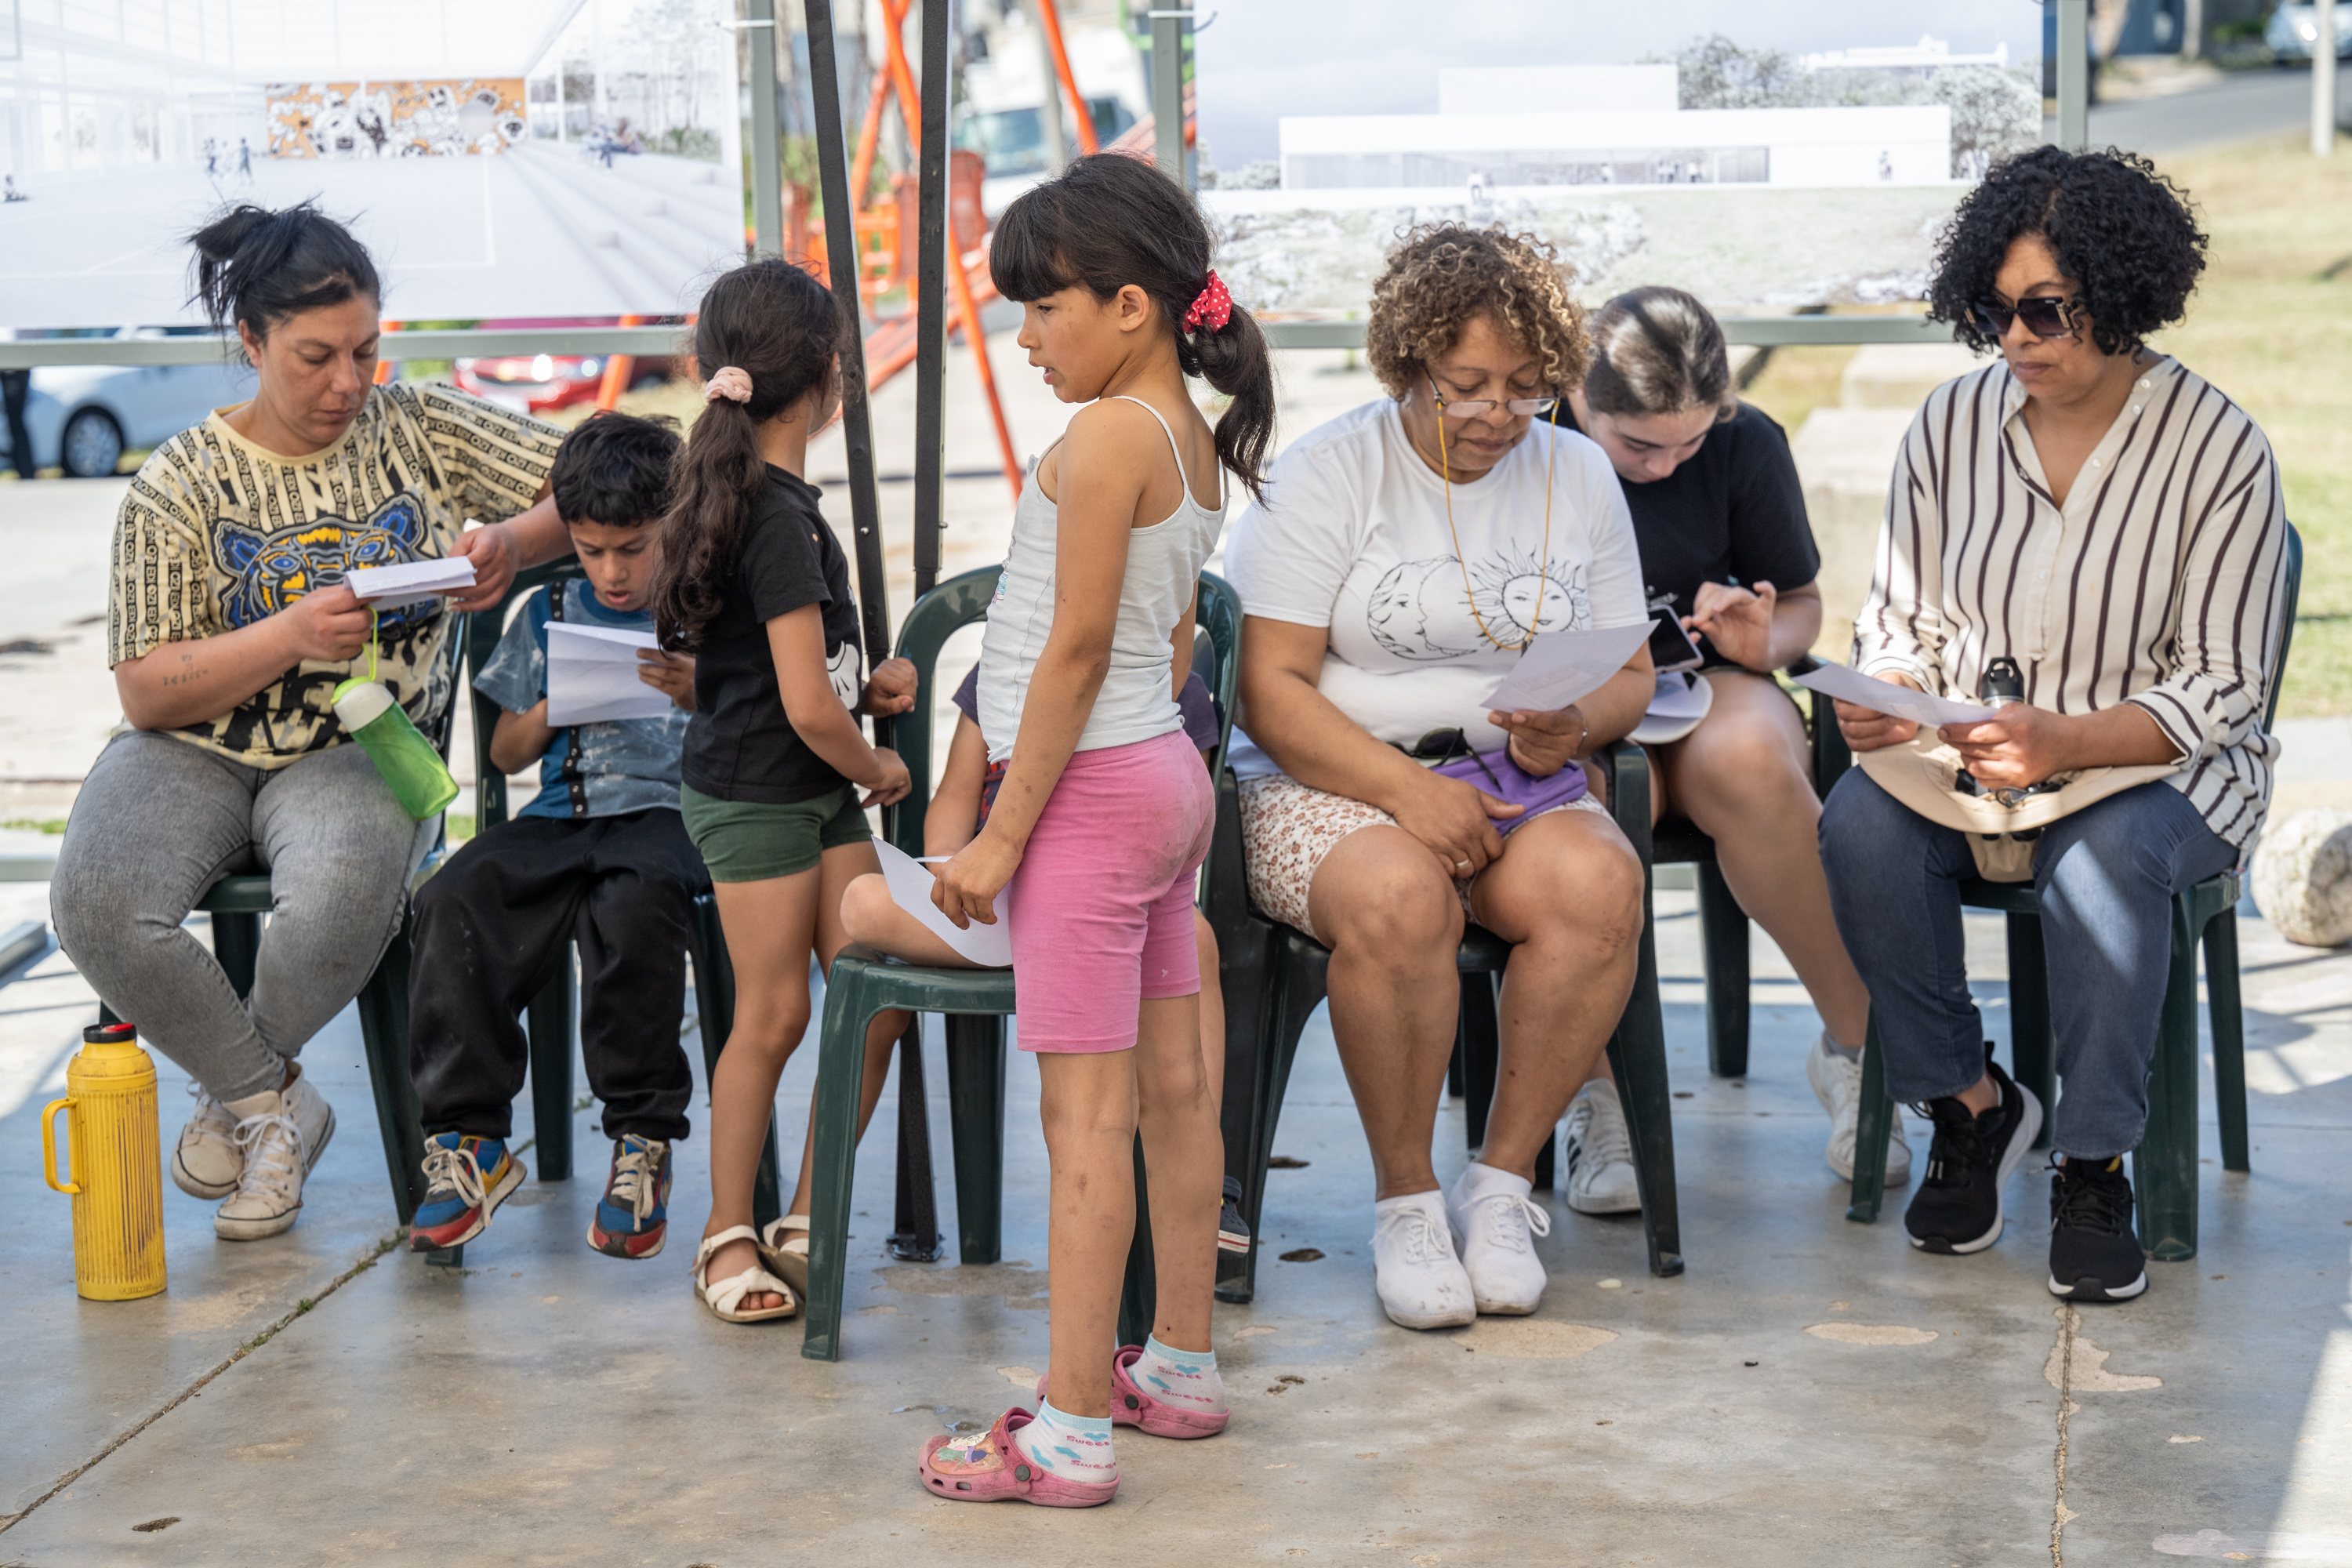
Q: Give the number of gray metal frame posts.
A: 3